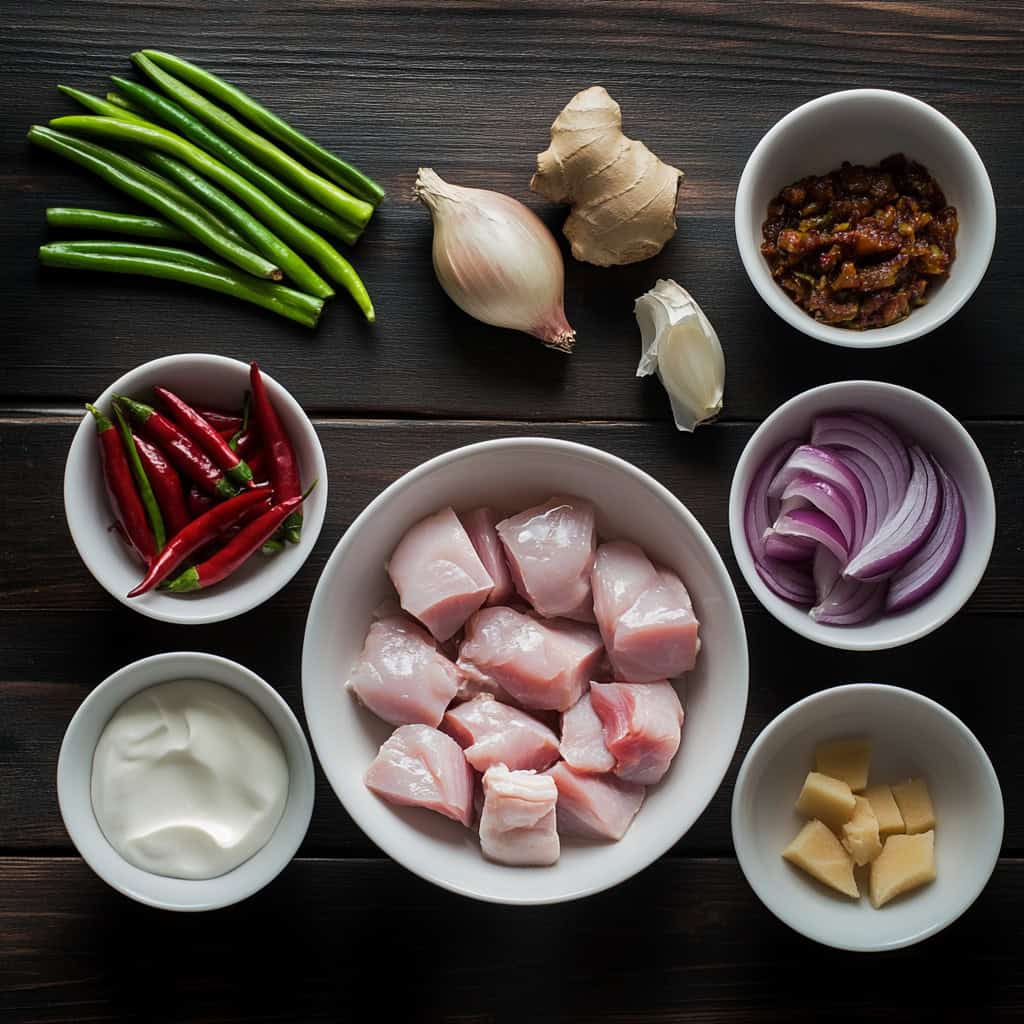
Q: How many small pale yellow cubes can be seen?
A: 7